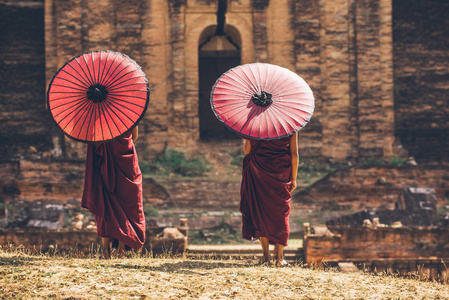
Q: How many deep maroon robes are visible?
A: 2